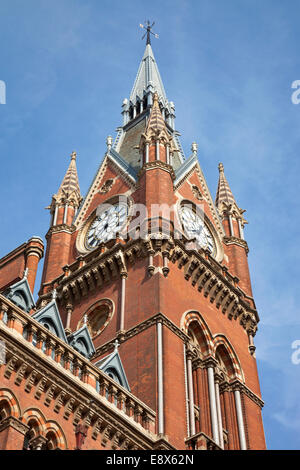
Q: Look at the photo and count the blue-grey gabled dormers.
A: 4